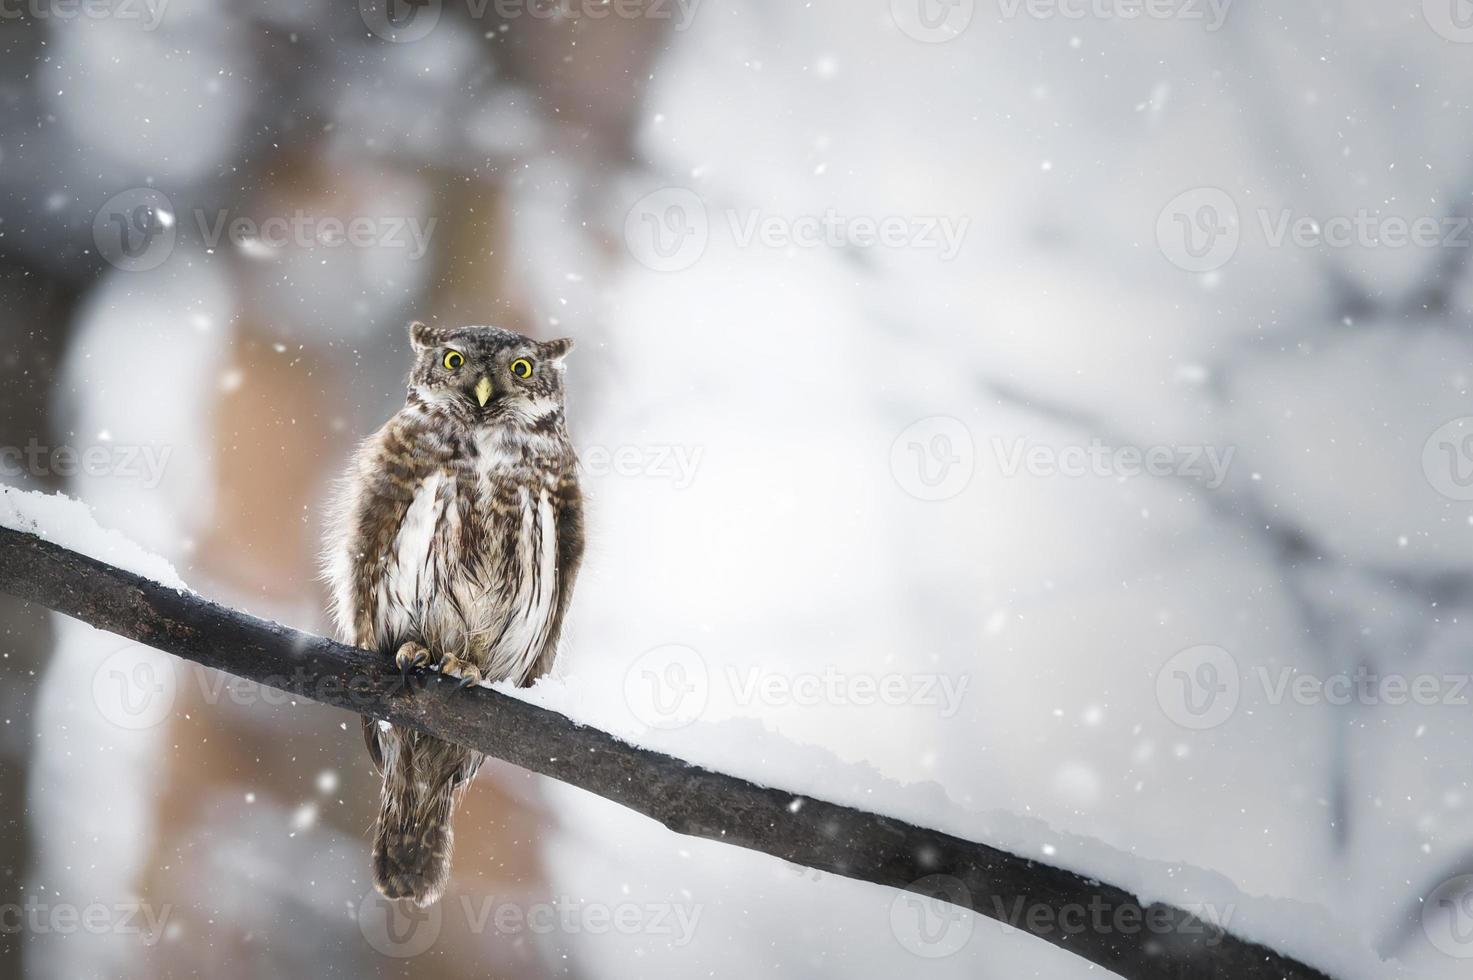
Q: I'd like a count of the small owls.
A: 1